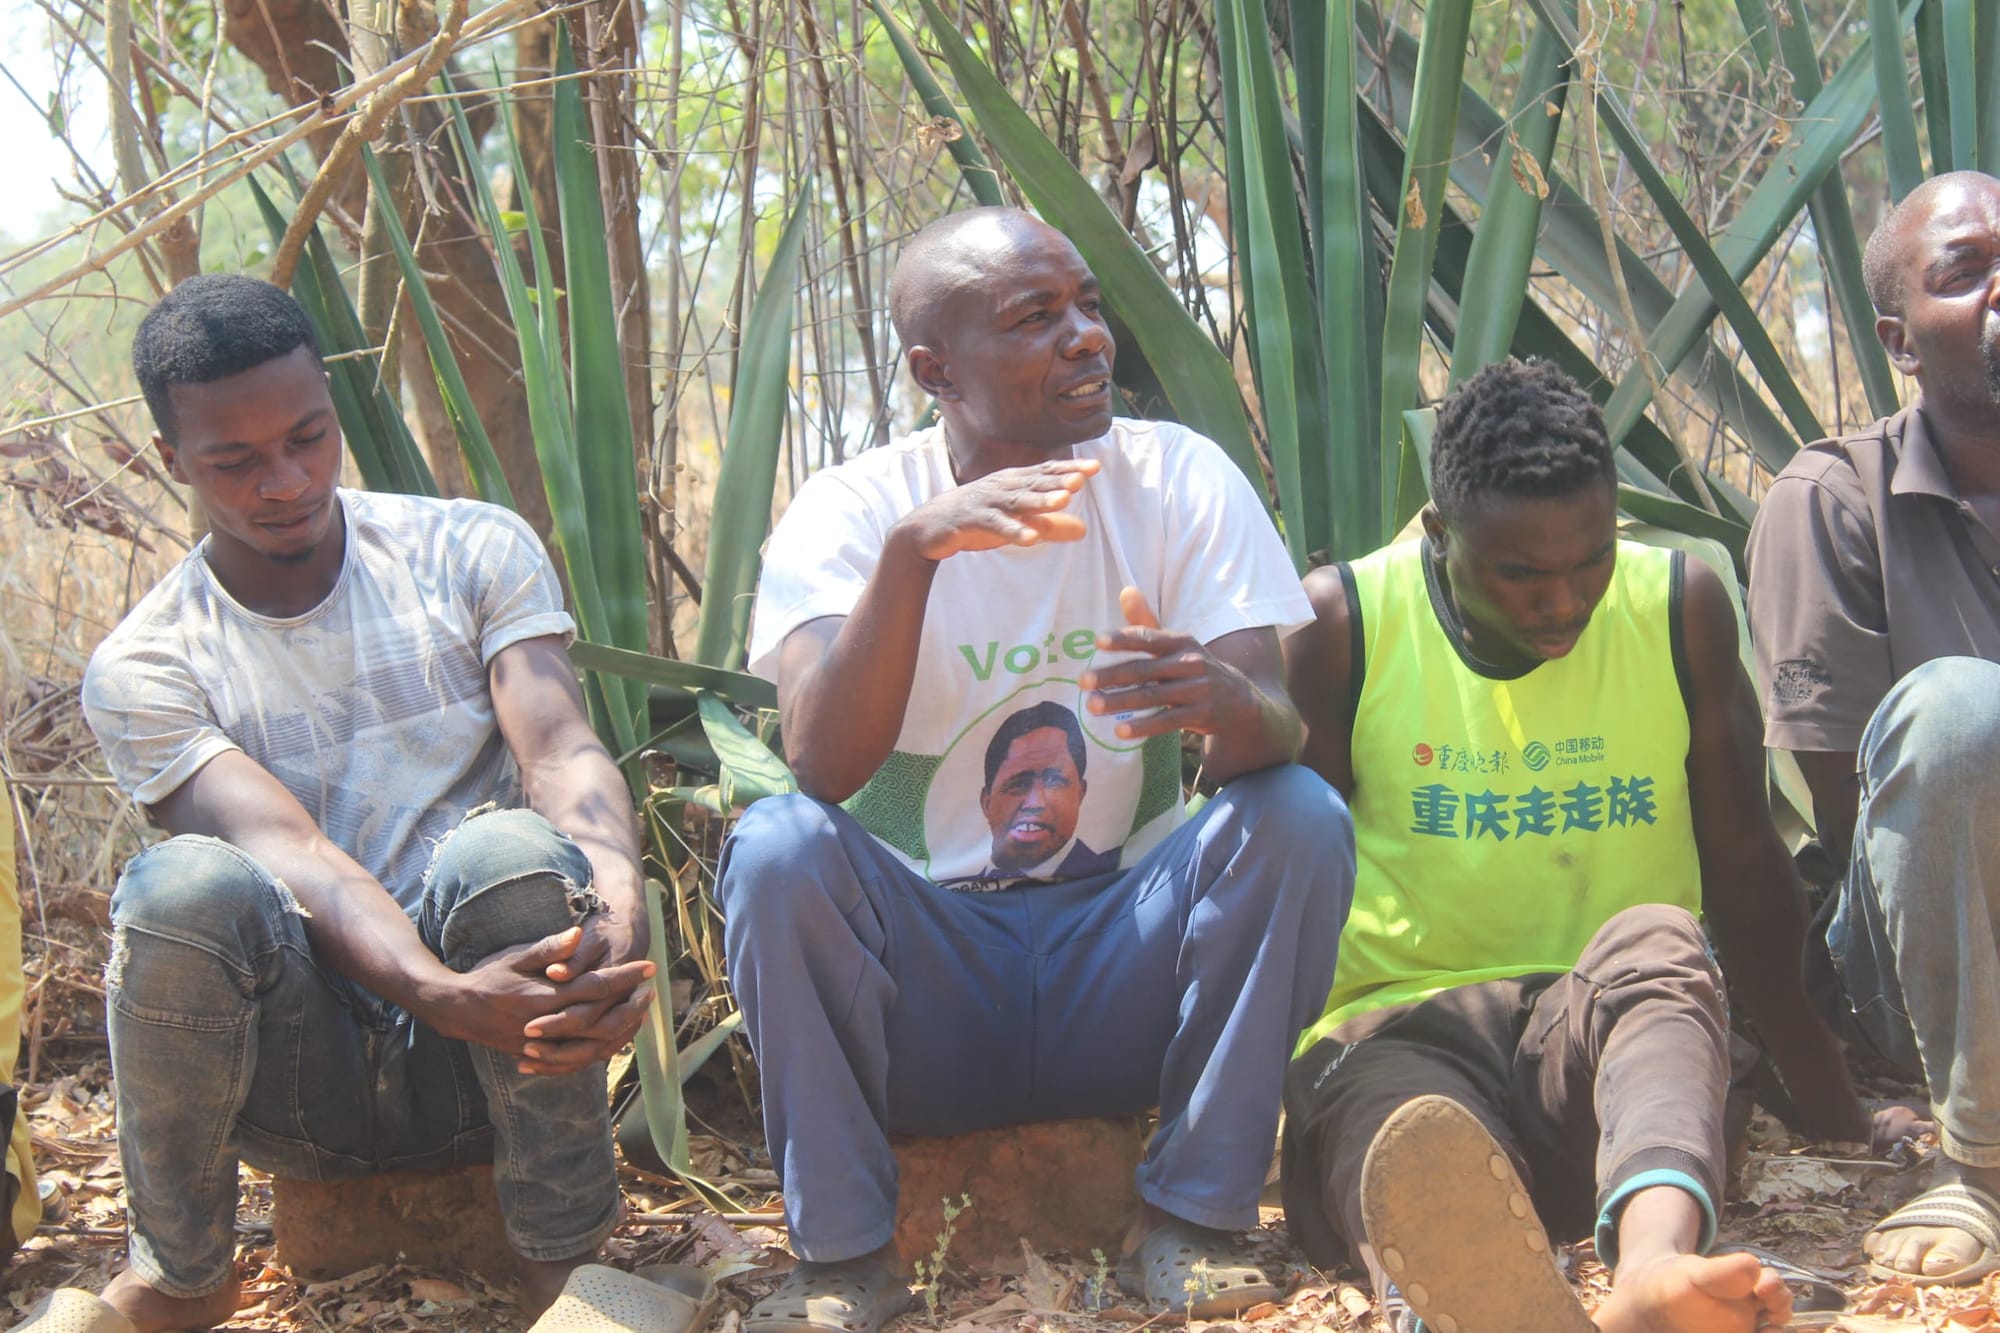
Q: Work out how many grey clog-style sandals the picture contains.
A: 2